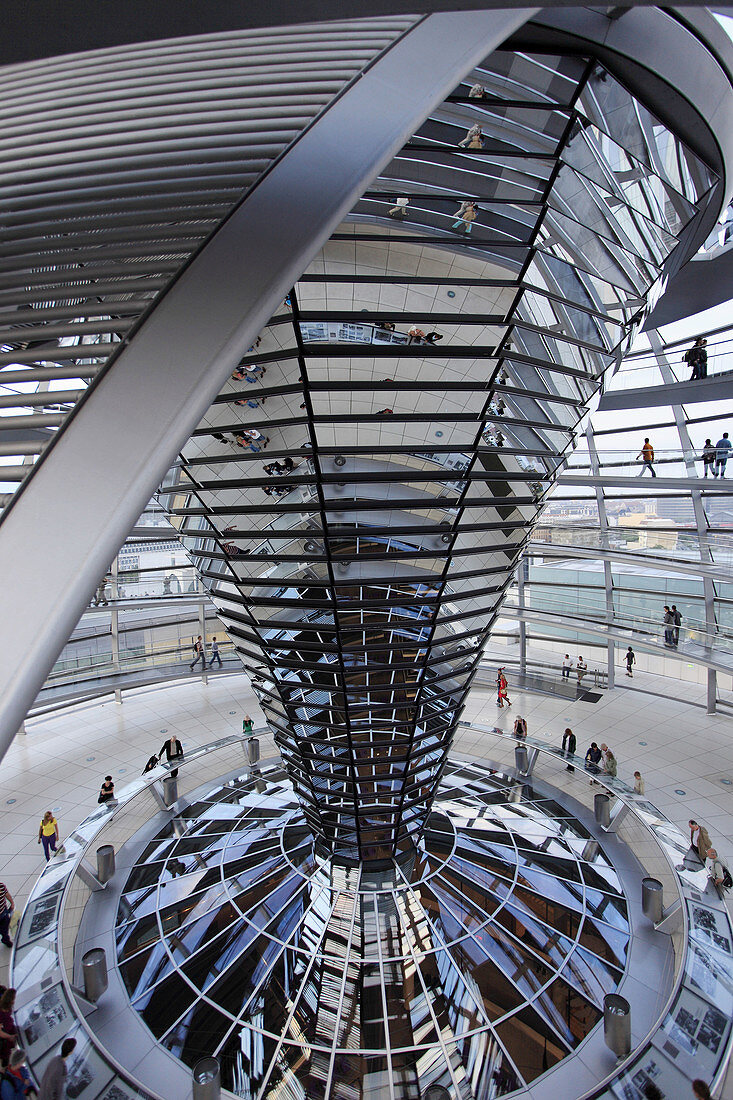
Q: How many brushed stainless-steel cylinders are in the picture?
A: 10